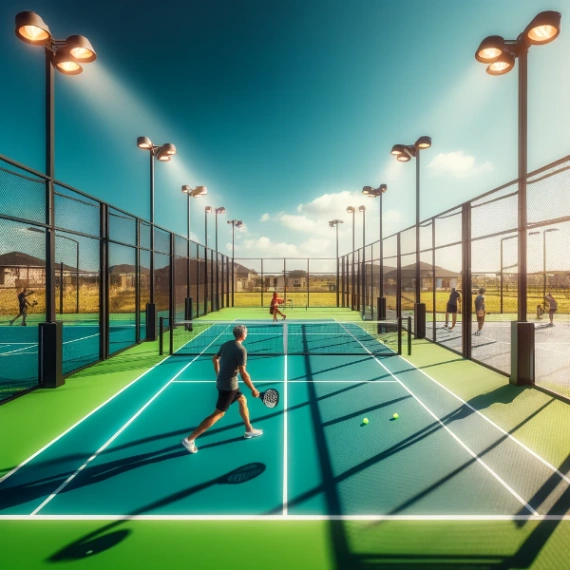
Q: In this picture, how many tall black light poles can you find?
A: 12